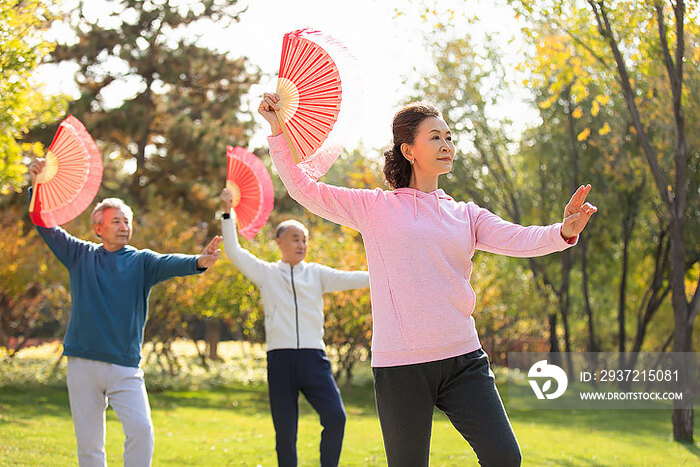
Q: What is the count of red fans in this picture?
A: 3